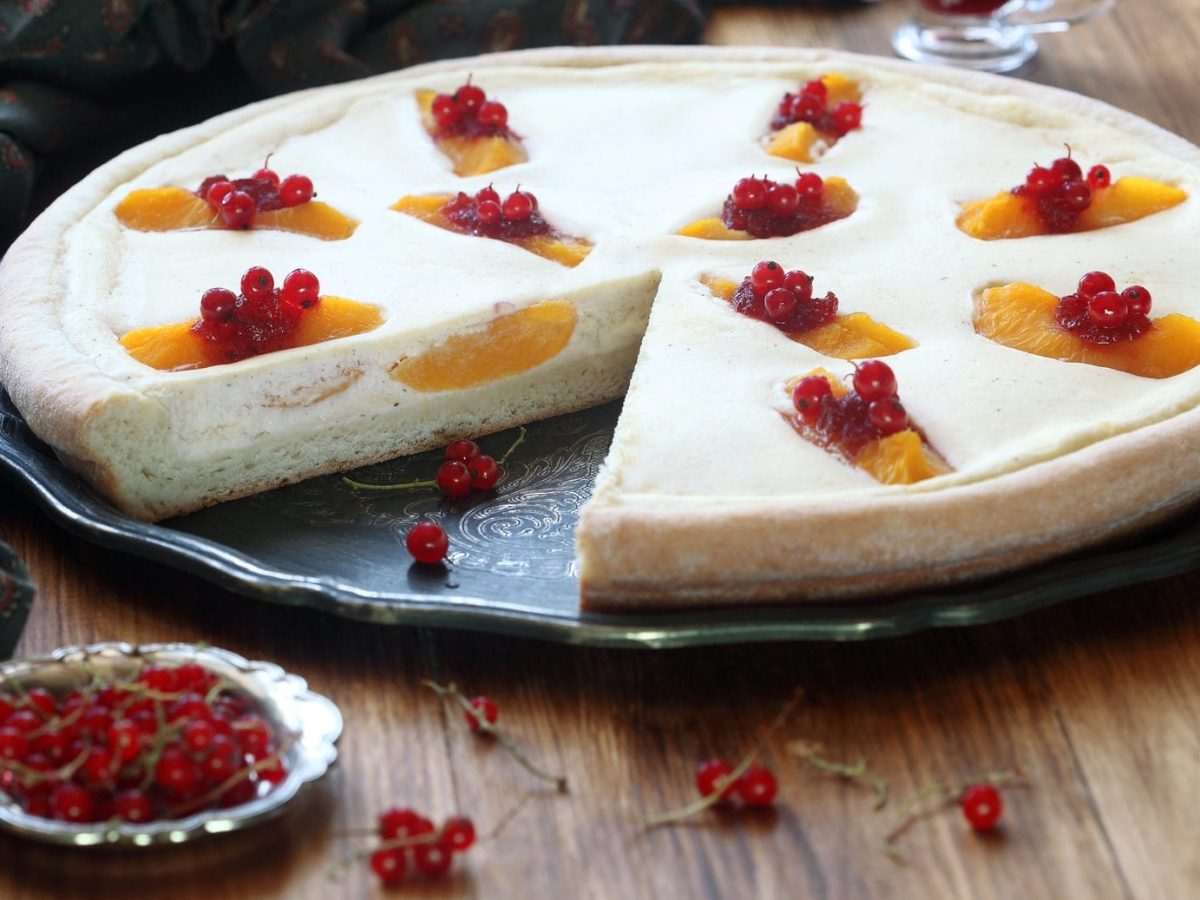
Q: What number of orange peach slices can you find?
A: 11